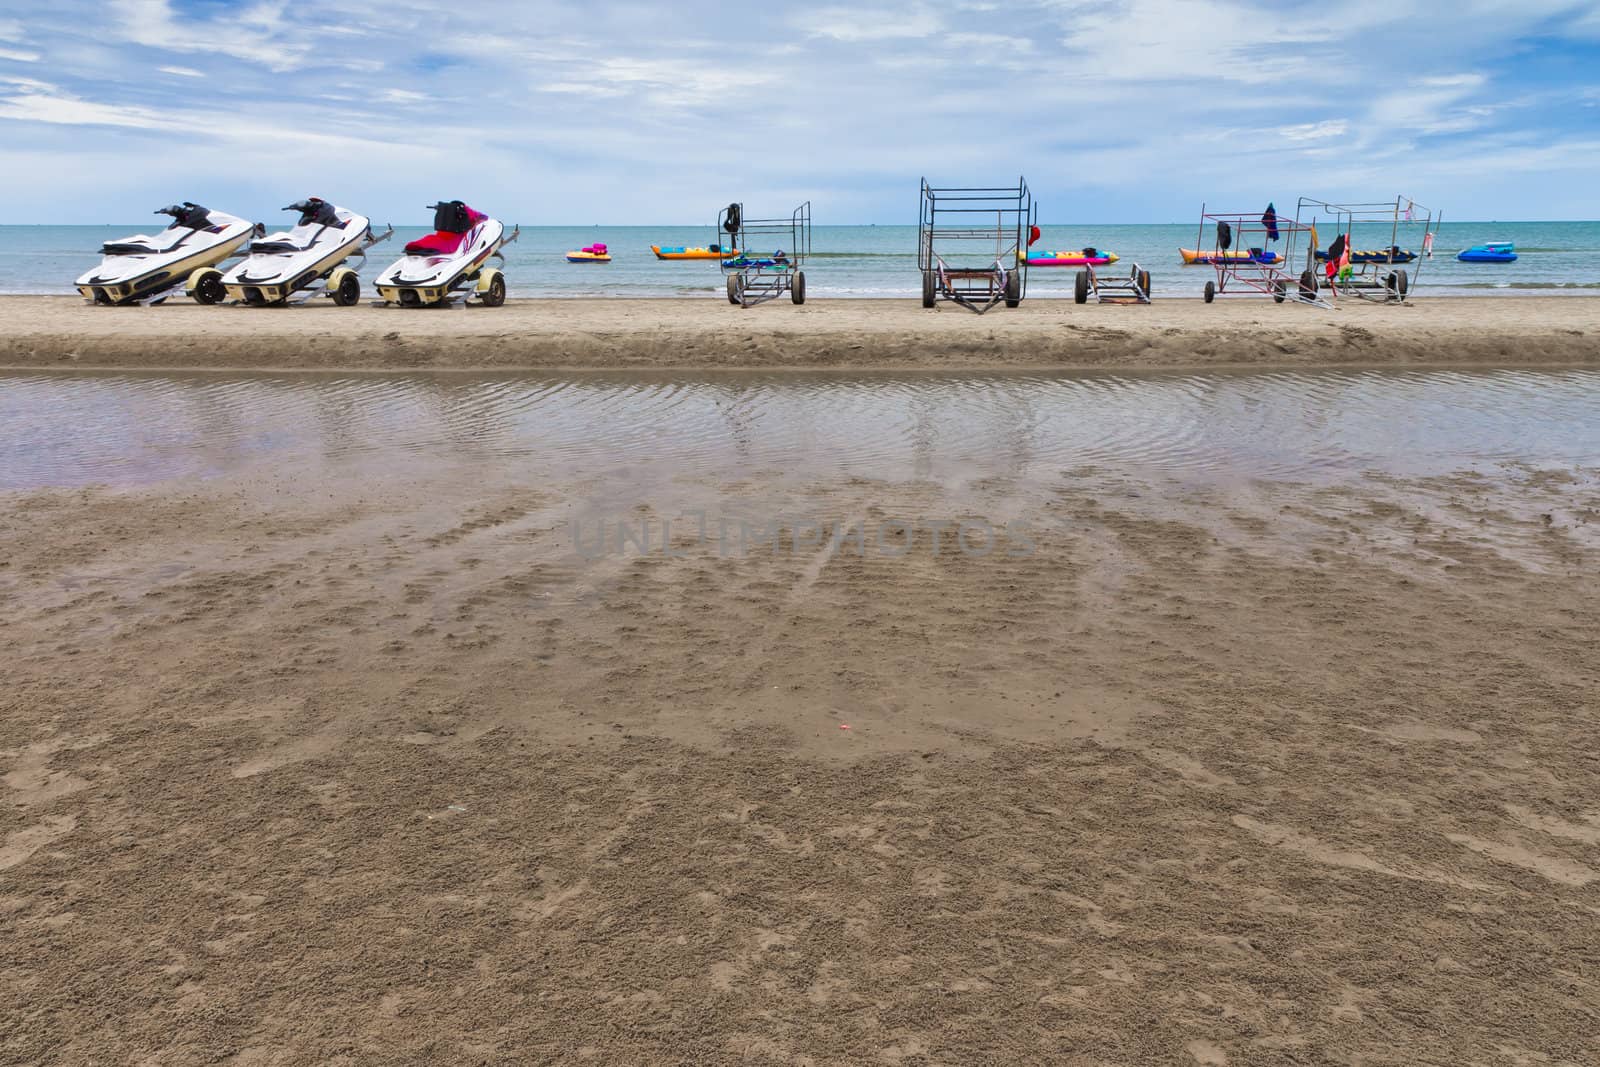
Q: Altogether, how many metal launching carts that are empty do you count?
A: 5